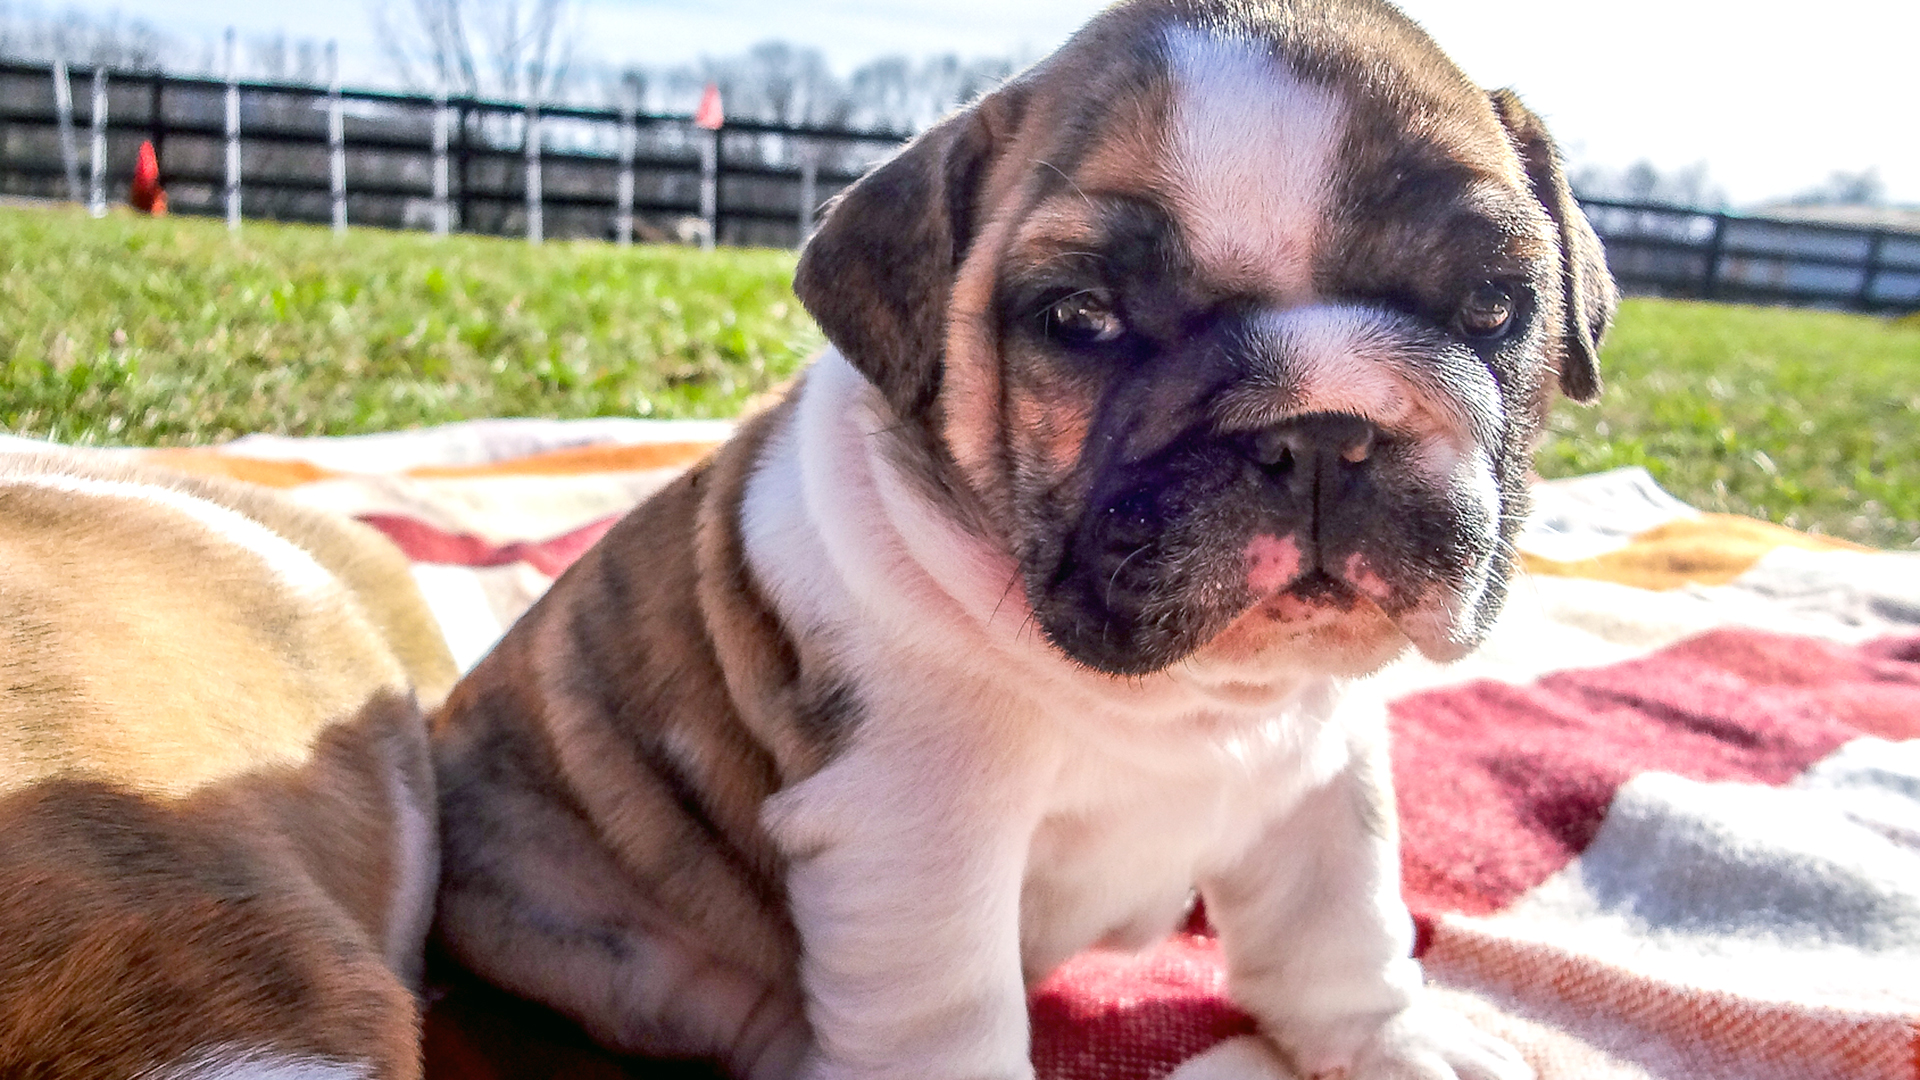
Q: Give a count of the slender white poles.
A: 9